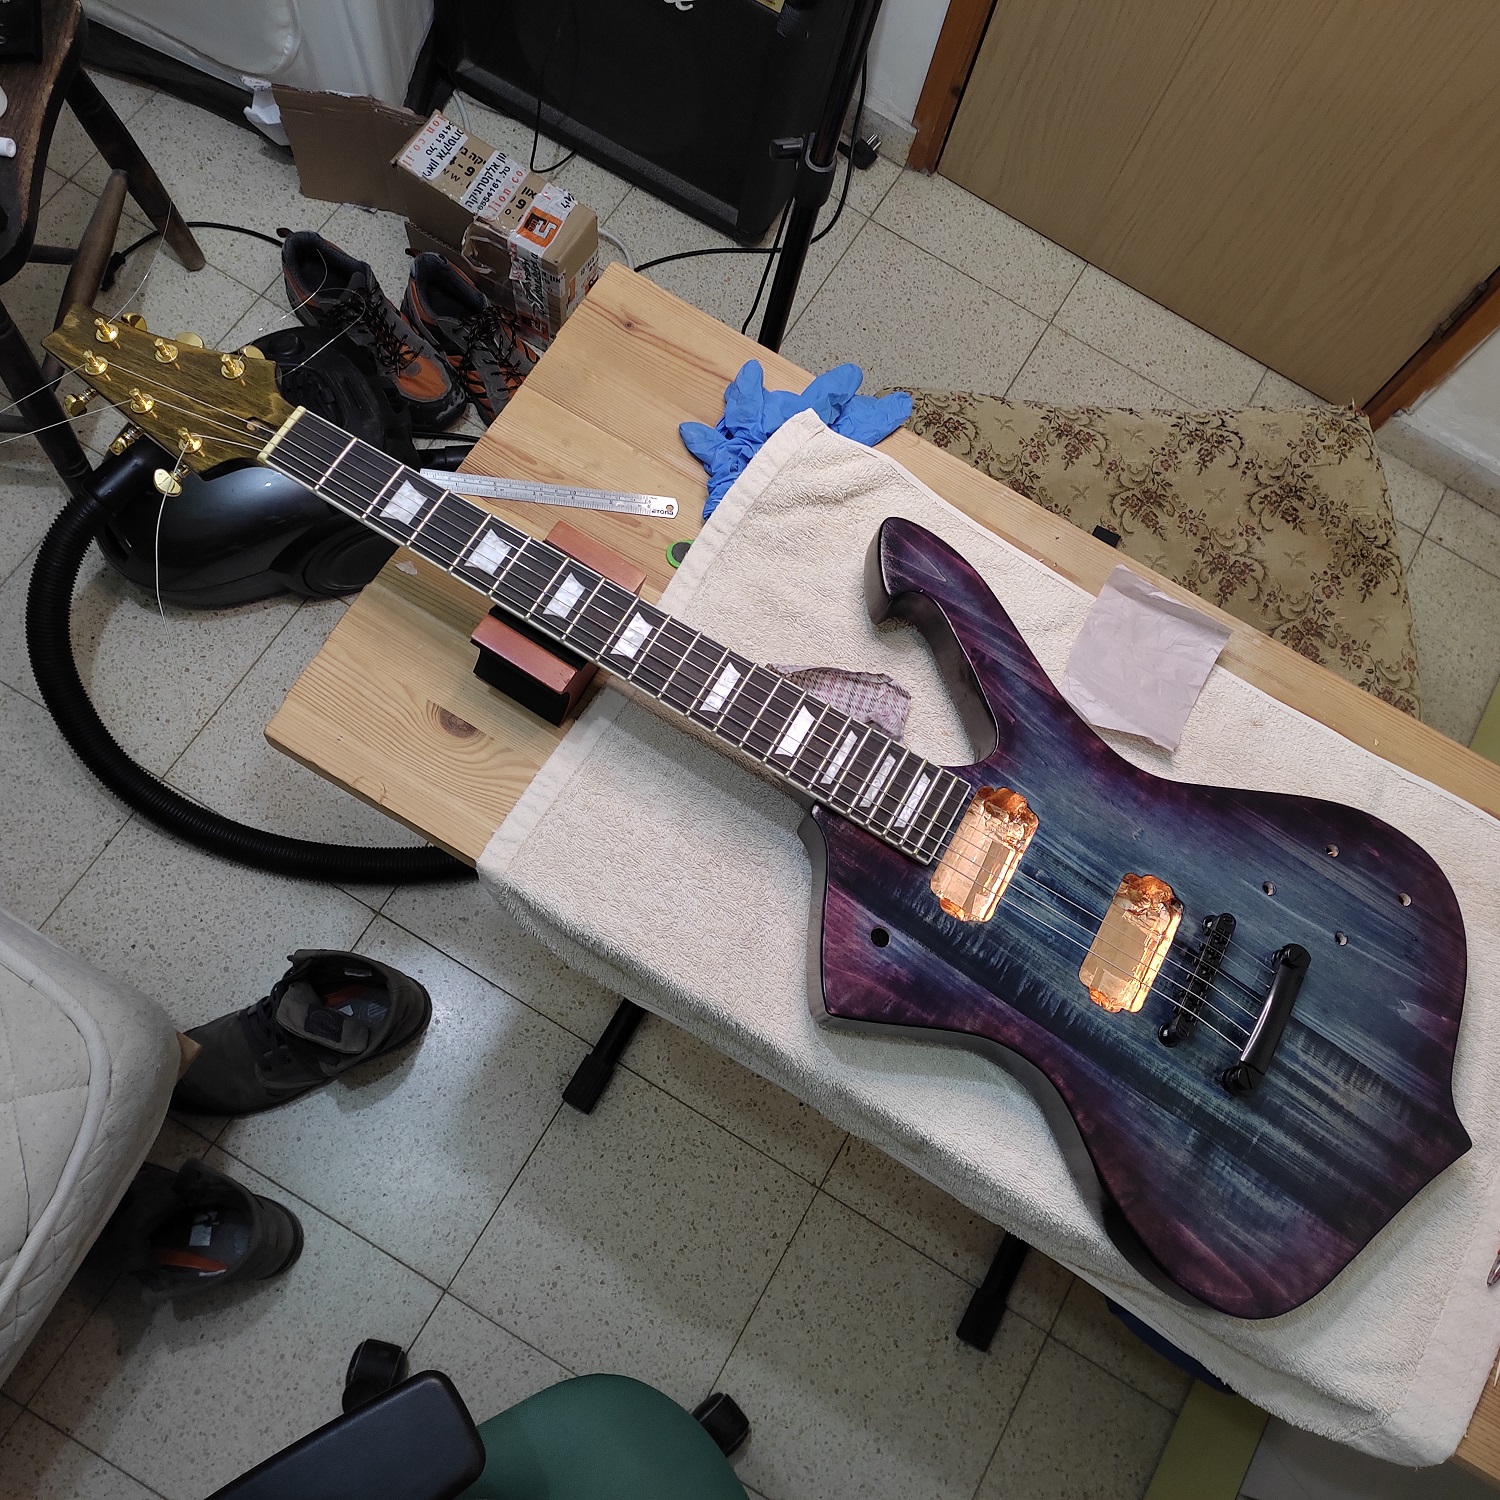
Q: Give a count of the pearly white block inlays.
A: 9